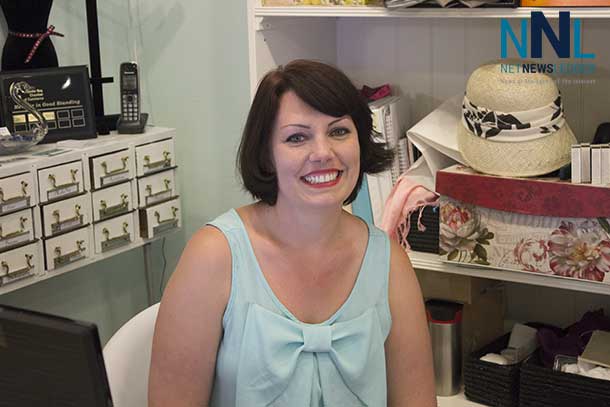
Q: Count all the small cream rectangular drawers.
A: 12